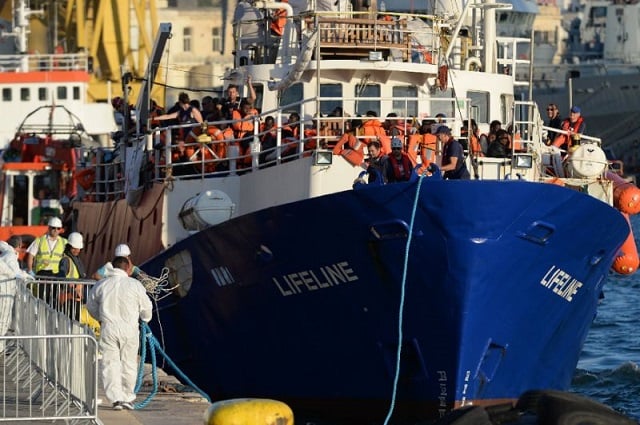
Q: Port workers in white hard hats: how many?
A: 3